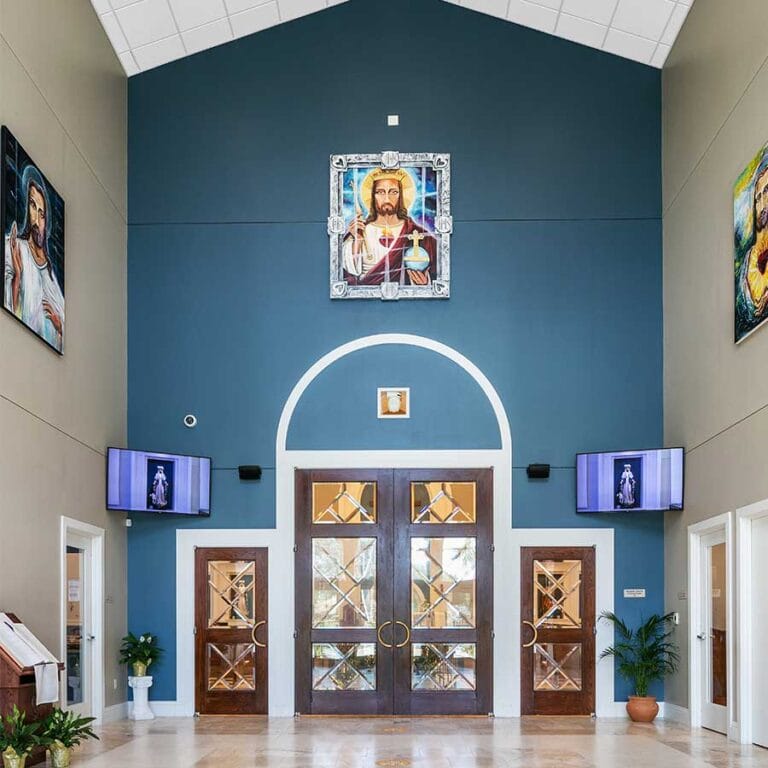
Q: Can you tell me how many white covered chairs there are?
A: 0